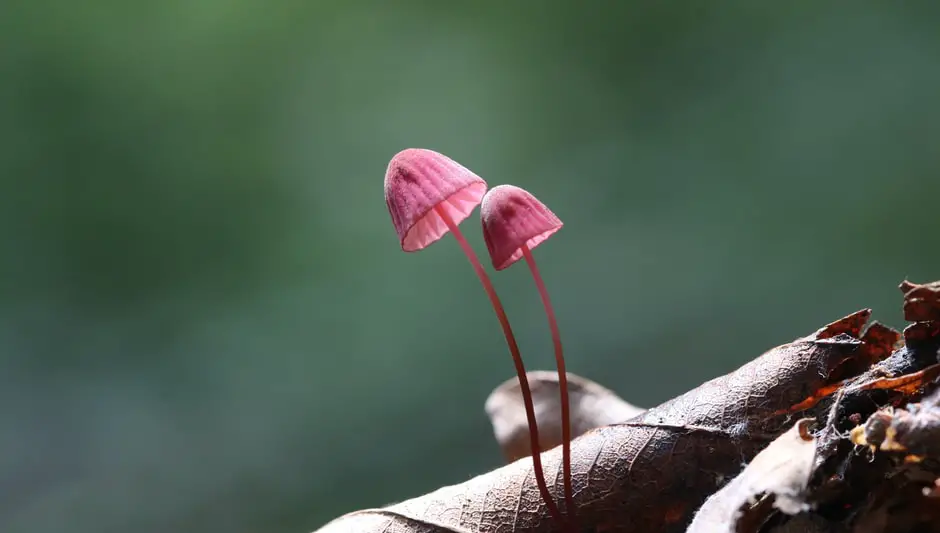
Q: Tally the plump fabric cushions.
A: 0